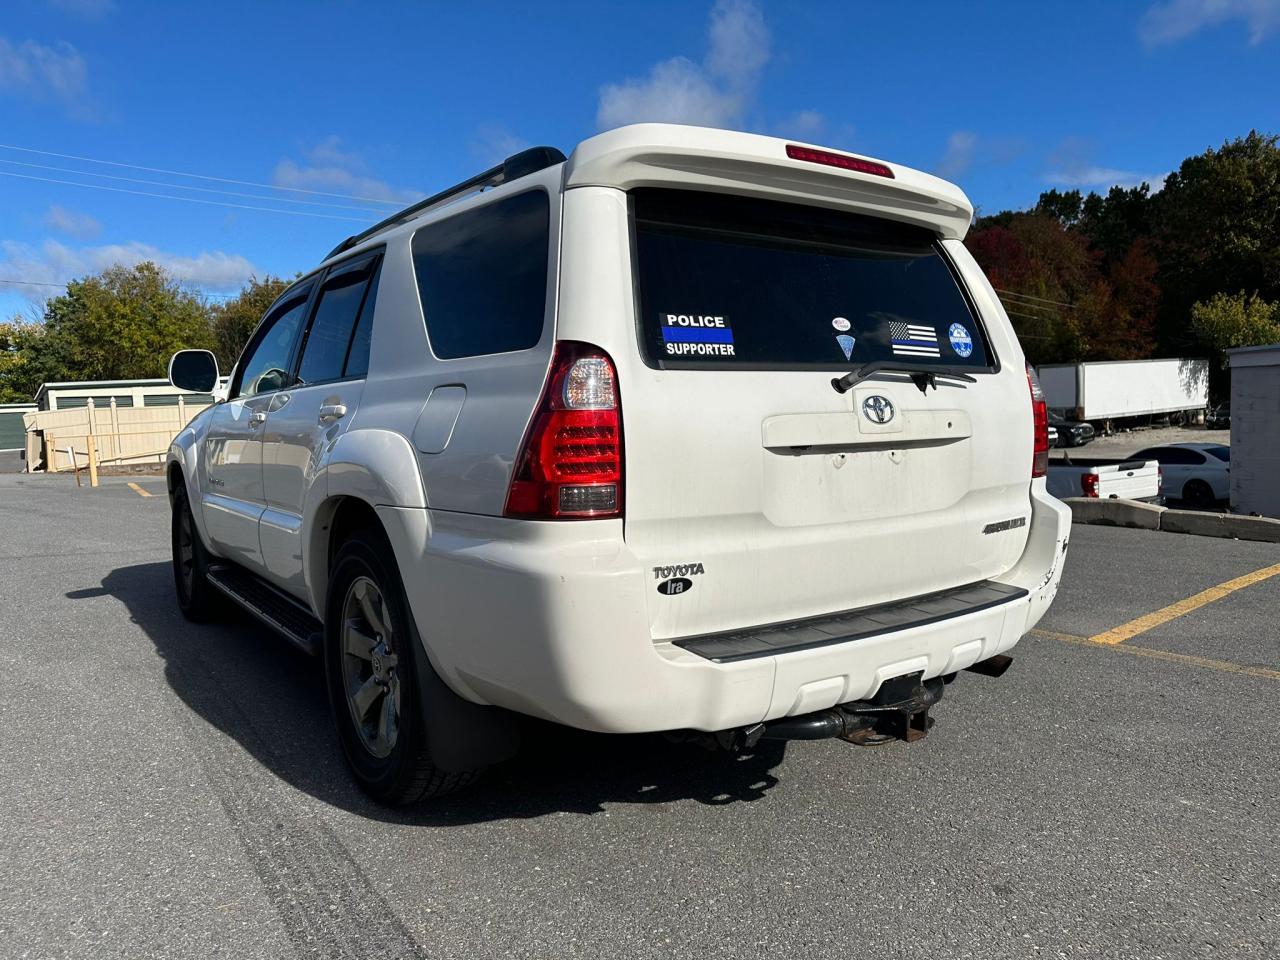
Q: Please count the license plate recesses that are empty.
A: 1